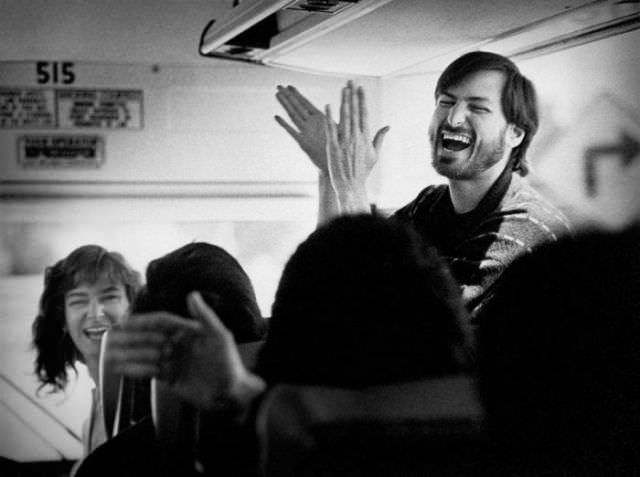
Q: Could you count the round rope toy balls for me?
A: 0